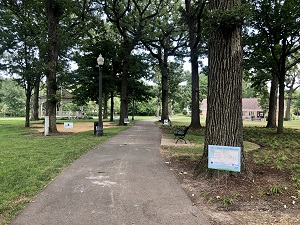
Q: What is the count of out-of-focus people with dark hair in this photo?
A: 0